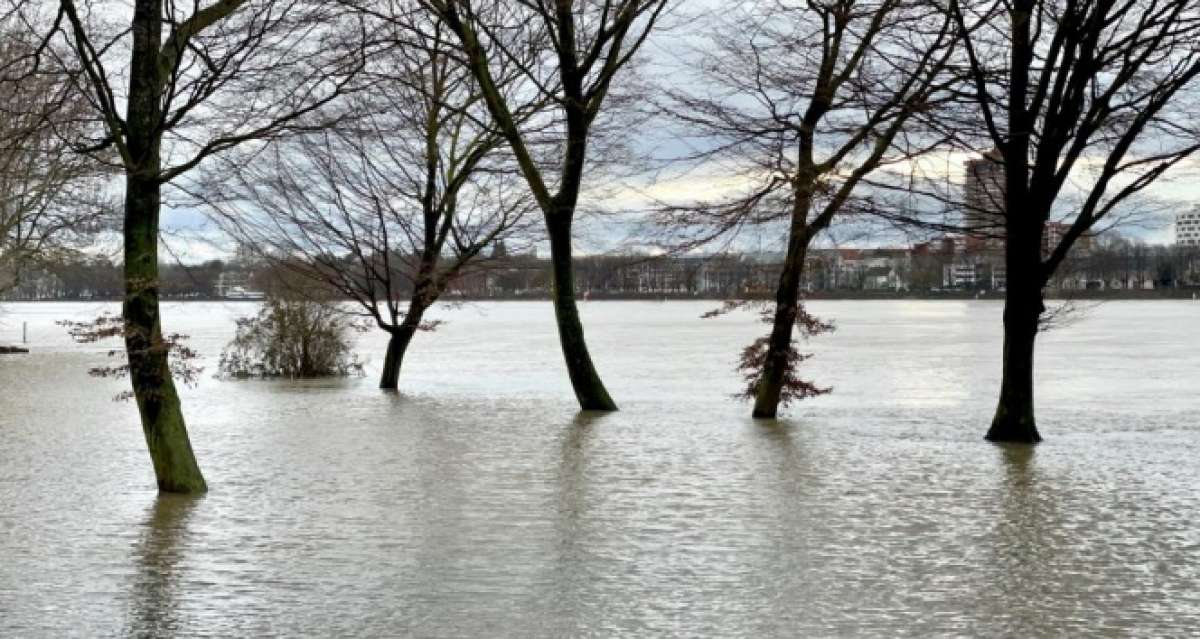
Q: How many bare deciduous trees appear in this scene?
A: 5